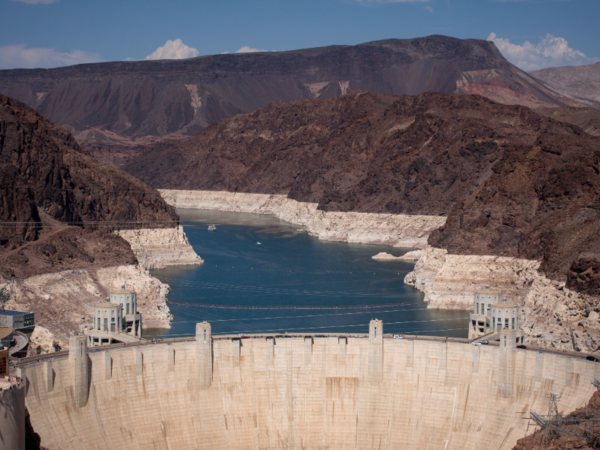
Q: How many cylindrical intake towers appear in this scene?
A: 4